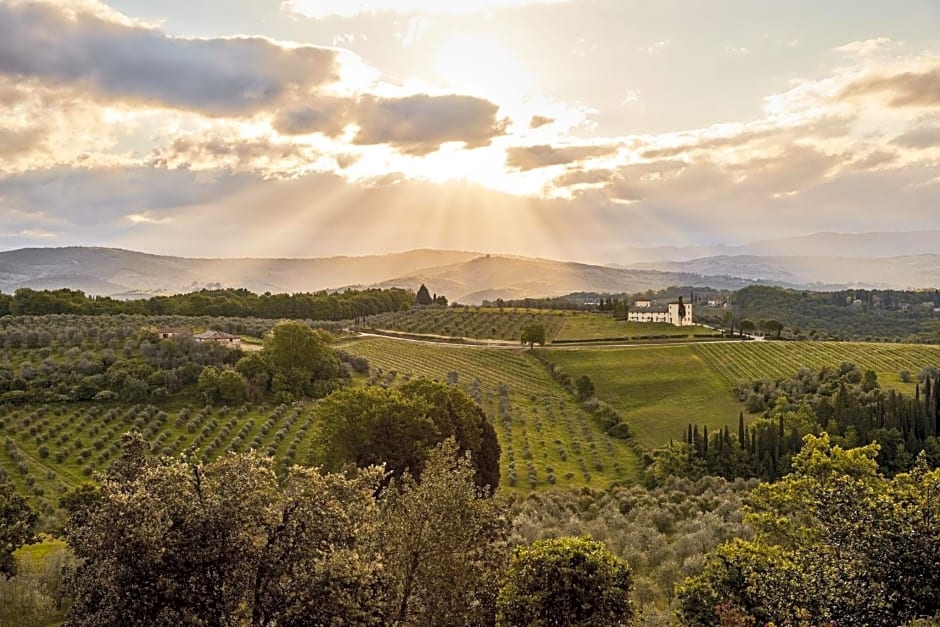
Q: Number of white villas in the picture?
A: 1